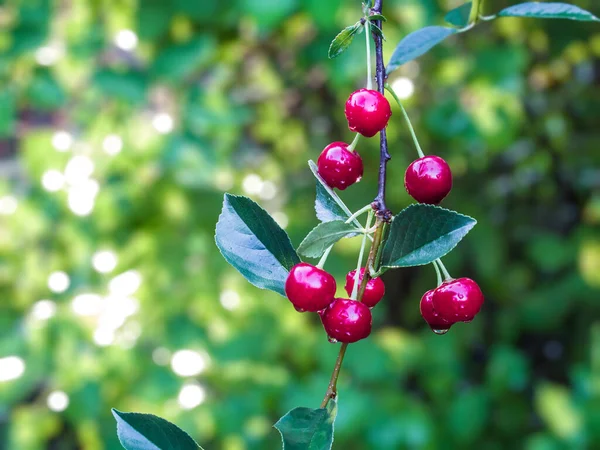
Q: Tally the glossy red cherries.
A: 8